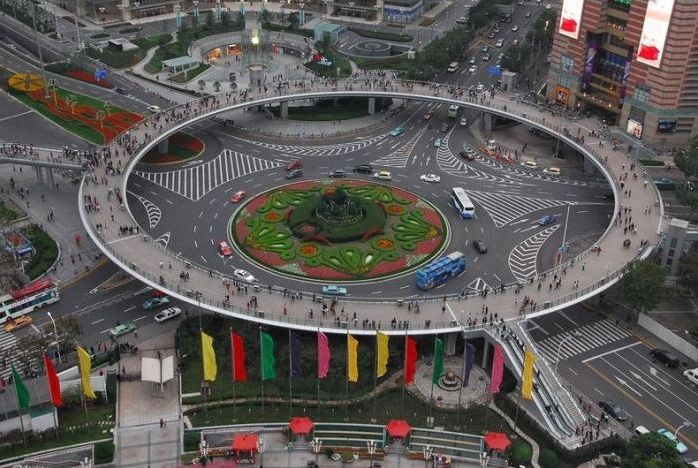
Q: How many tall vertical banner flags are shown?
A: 15